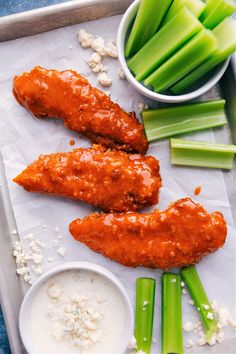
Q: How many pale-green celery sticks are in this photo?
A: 11